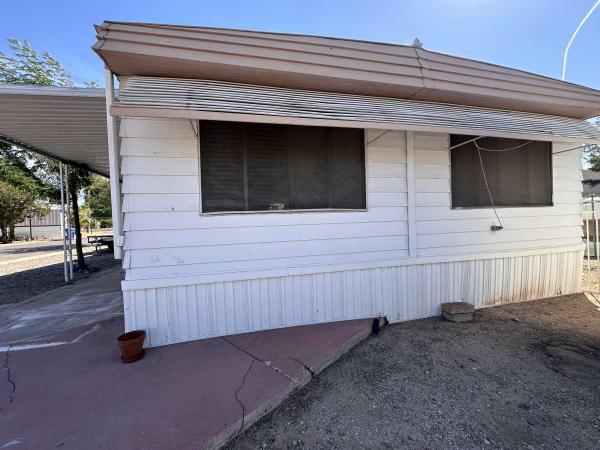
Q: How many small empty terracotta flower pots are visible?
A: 1